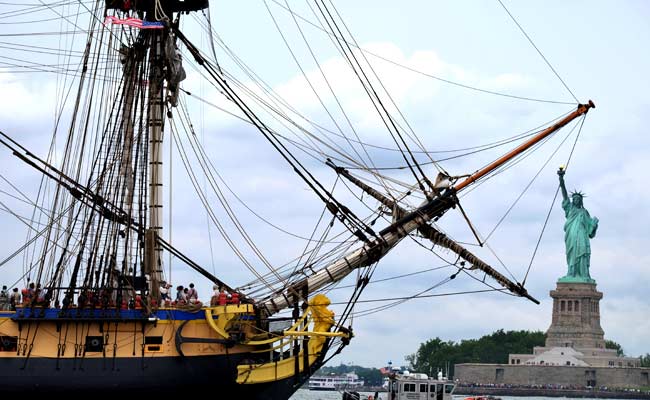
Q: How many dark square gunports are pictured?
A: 3